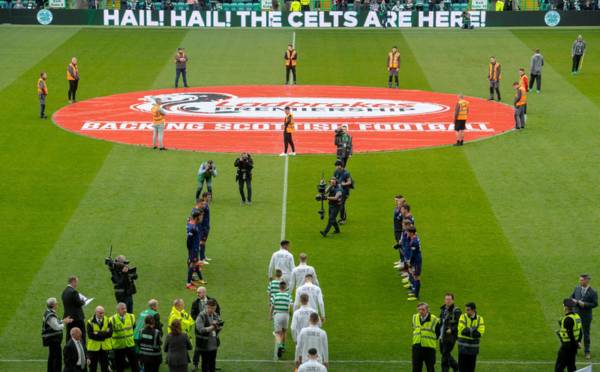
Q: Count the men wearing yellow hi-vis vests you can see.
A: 6